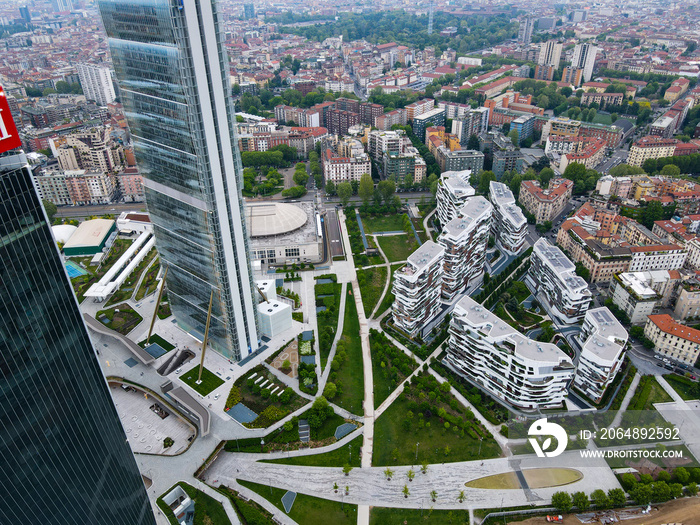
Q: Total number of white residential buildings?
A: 7